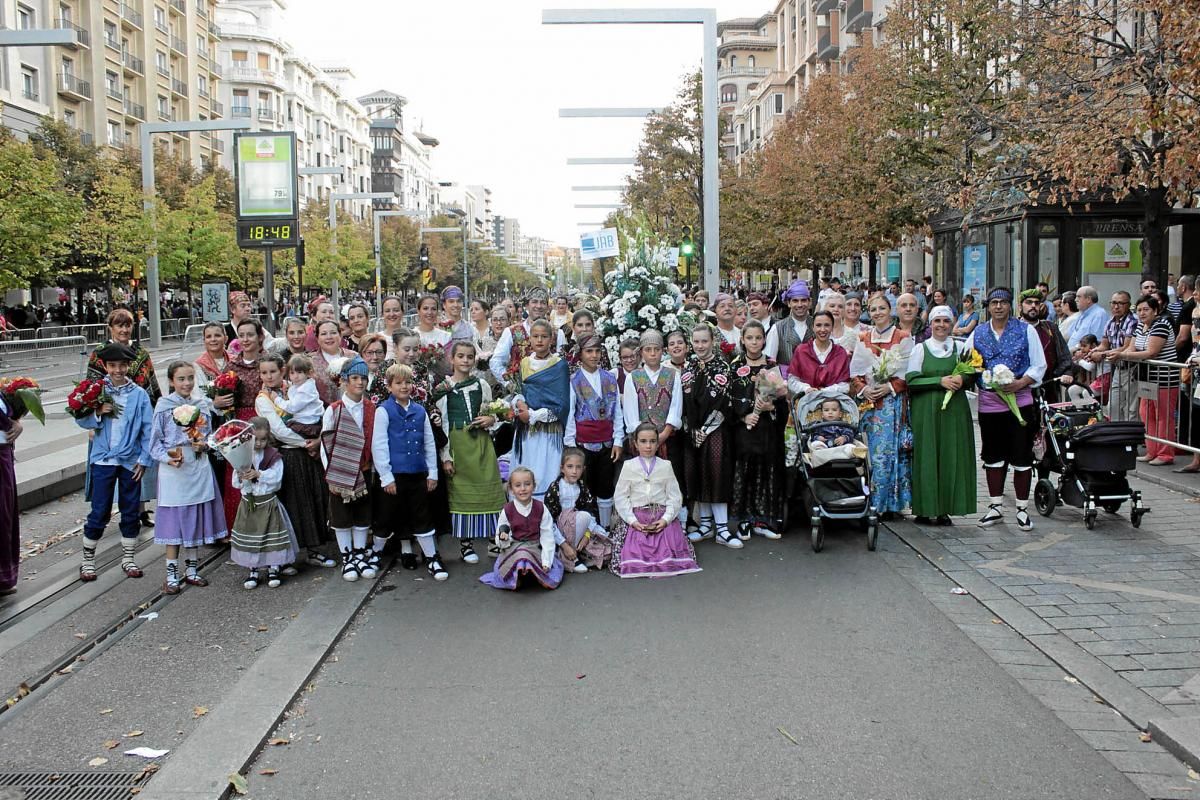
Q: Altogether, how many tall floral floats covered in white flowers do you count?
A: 1